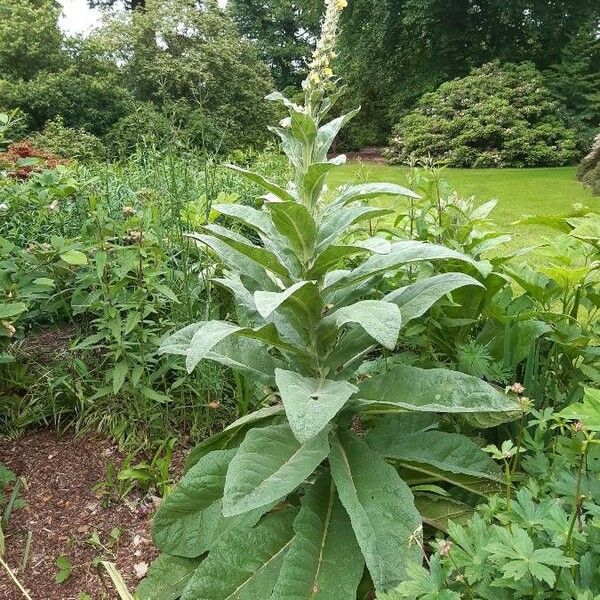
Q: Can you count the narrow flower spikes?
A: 1